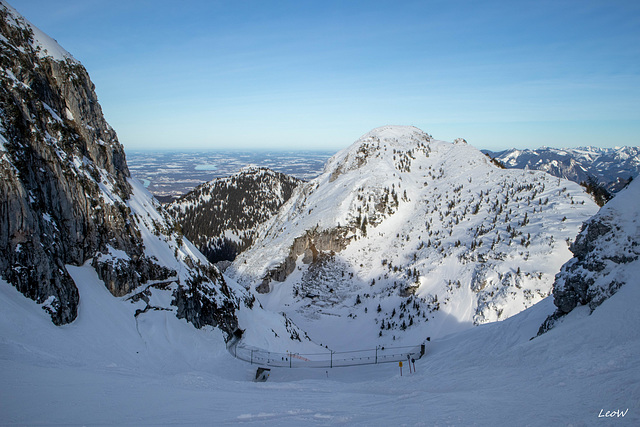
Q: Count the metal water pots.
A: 0